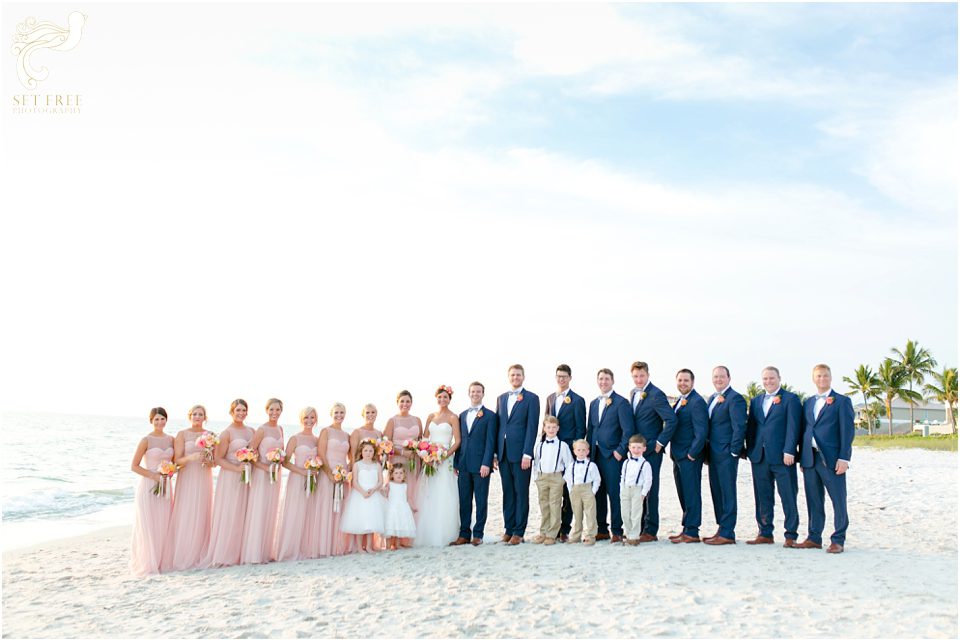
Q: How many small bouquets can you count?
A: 8